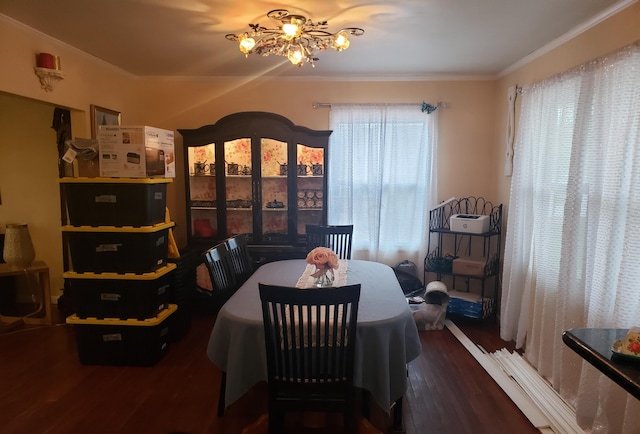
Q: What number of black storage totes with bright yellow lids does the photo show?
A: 4